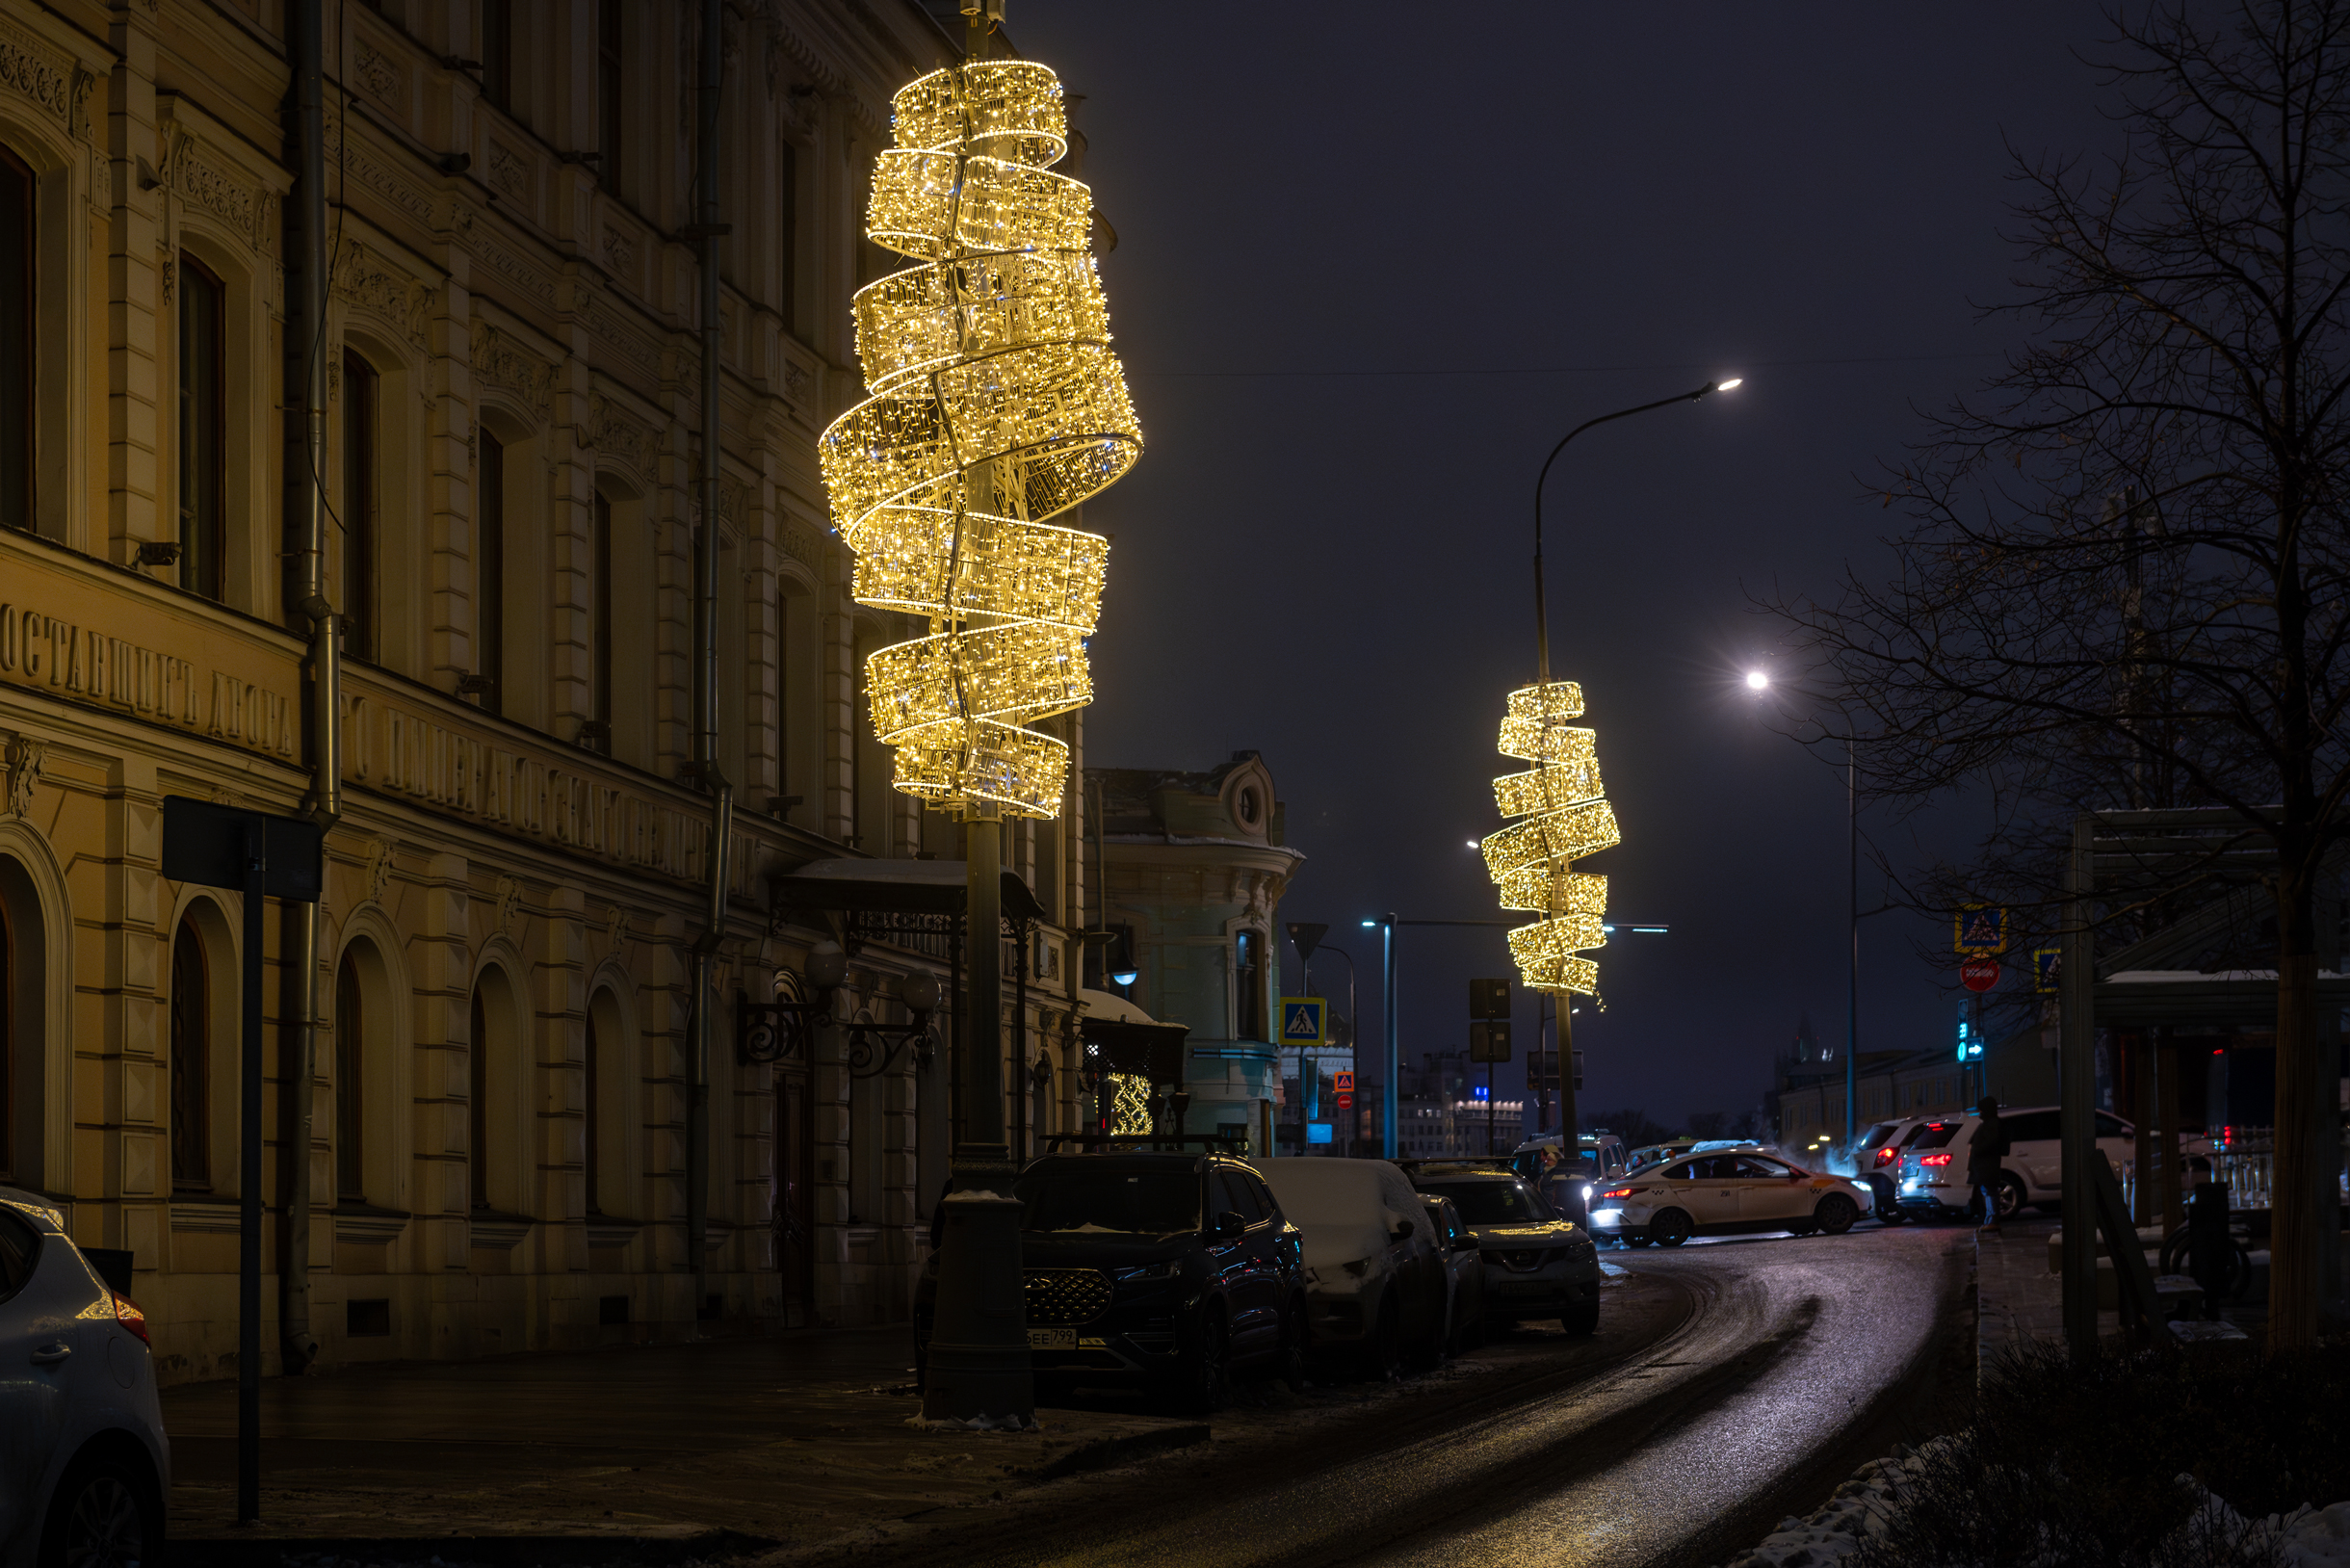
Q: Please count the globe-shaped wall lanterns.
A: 2